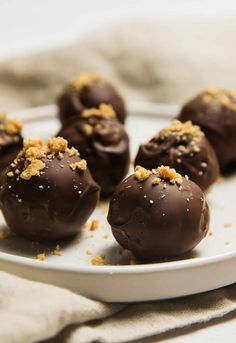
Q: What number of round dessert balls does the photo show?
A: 7